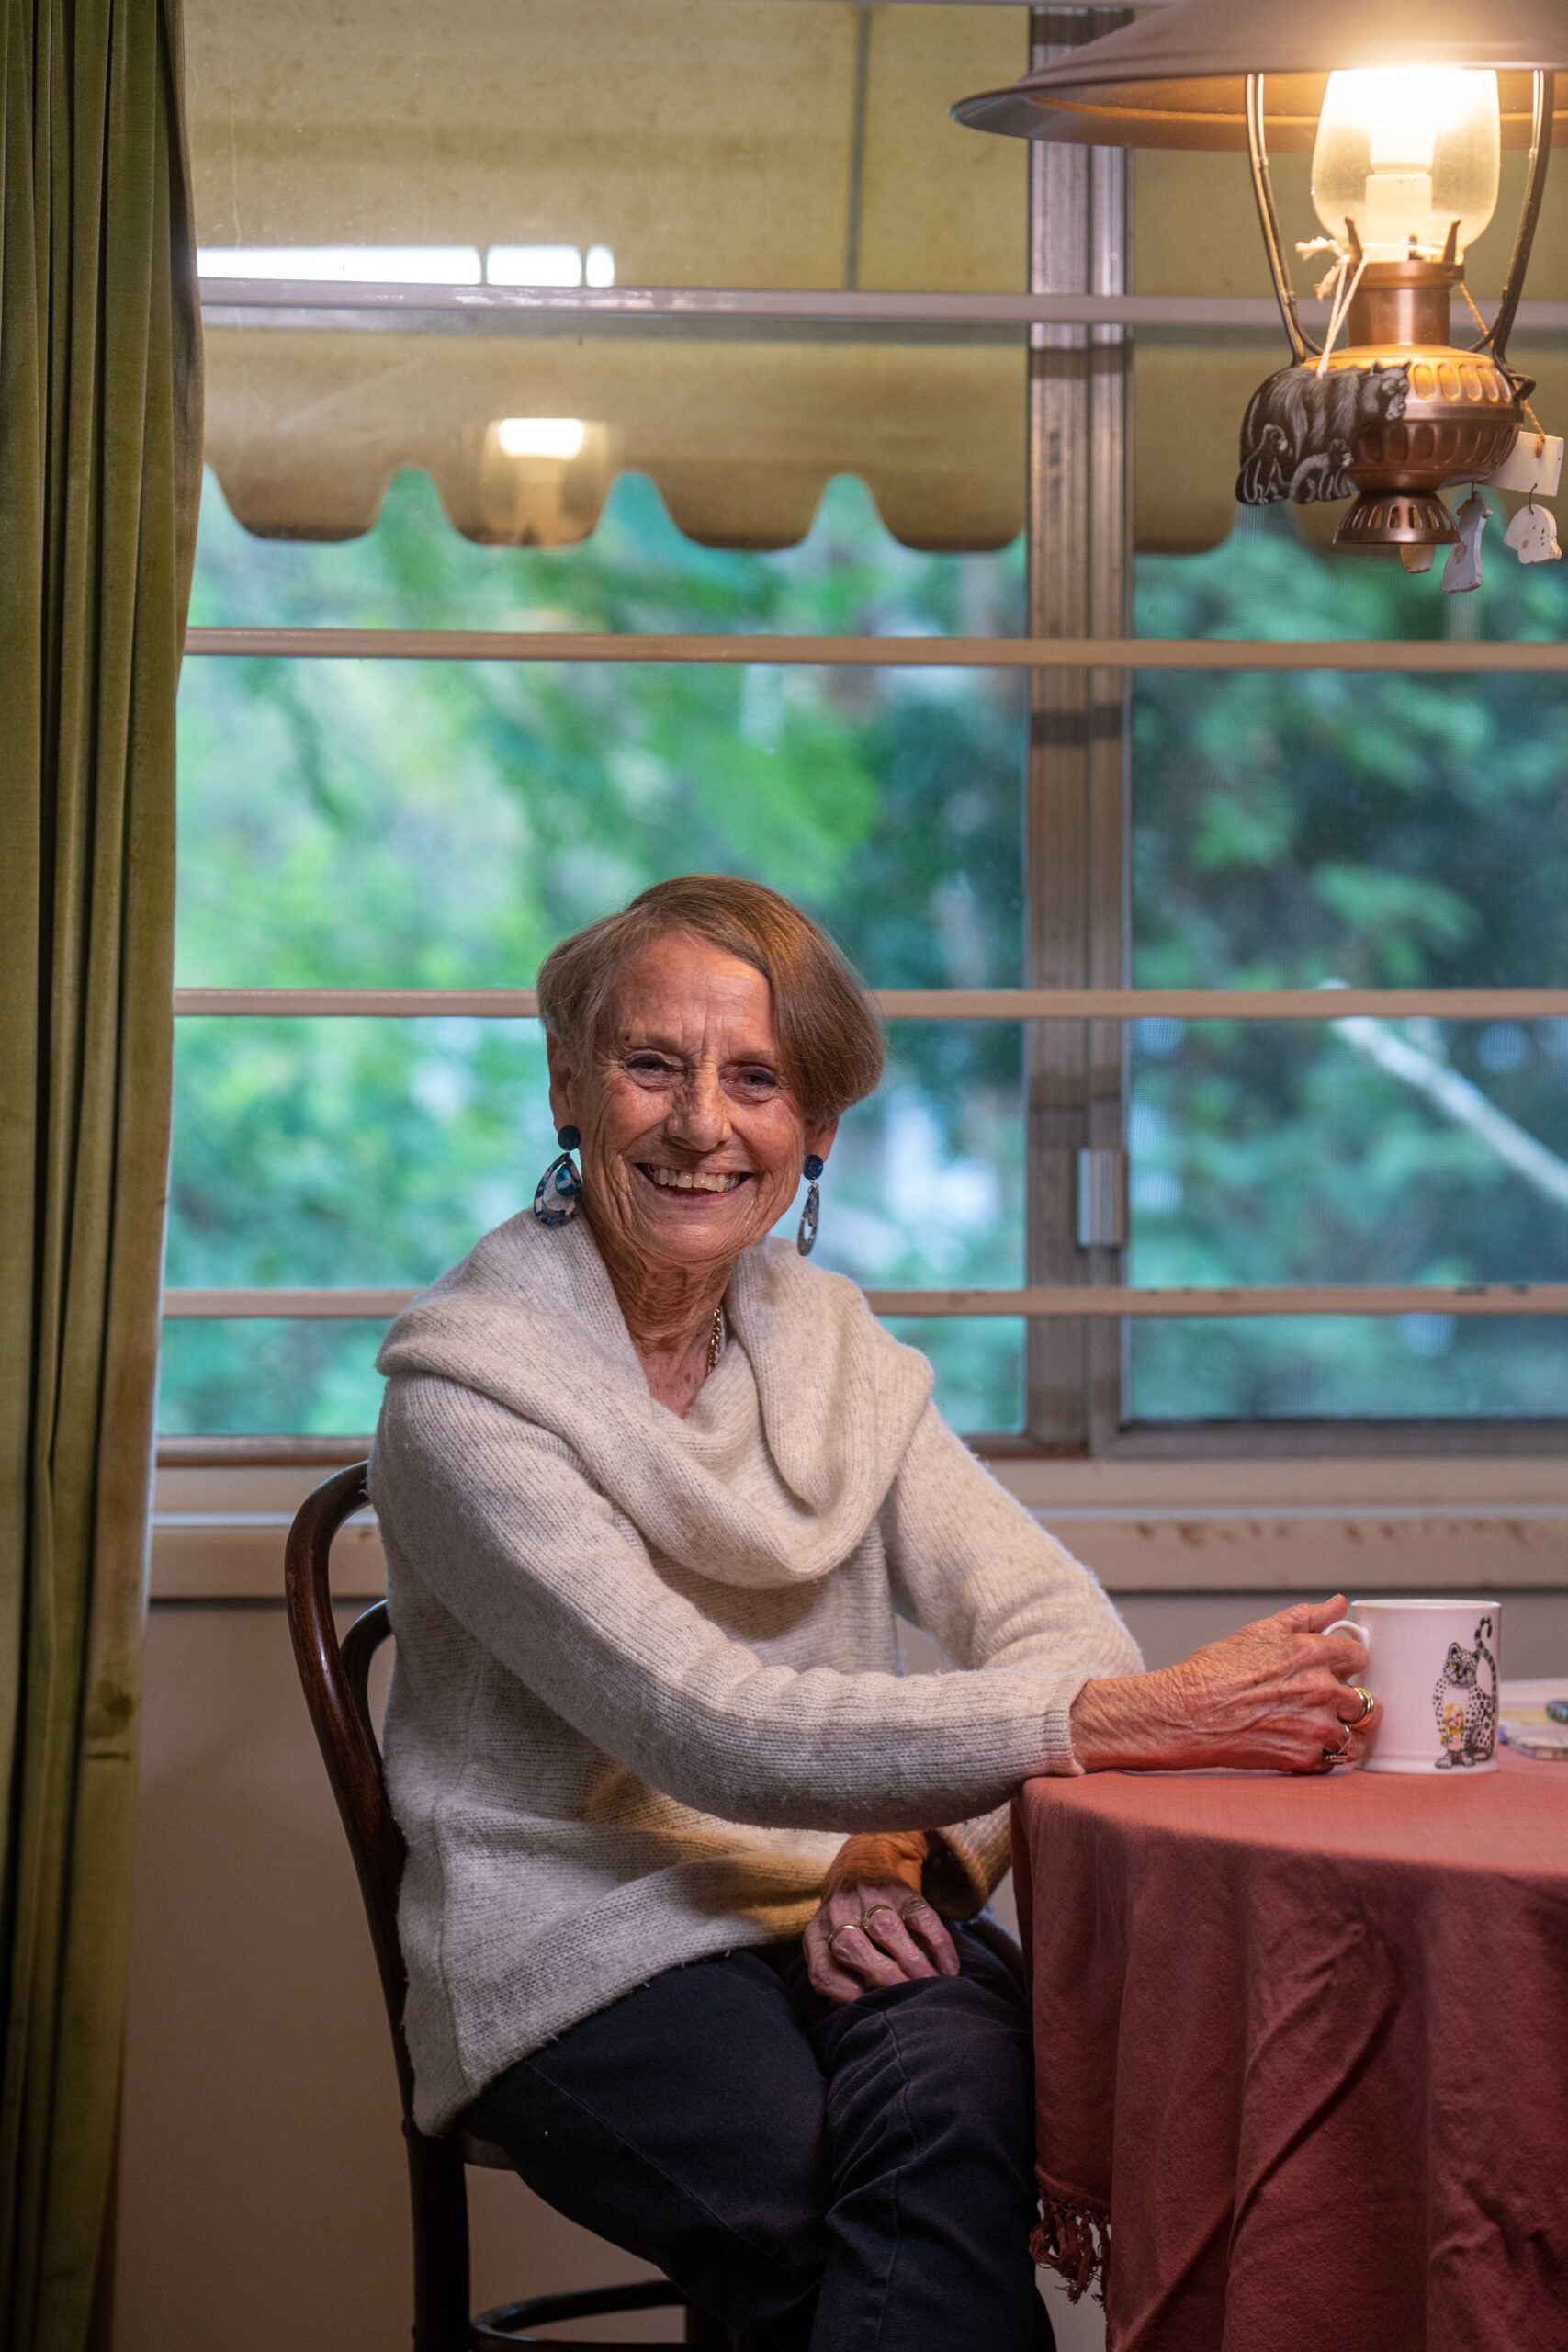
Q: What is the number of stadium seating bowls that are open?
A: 0